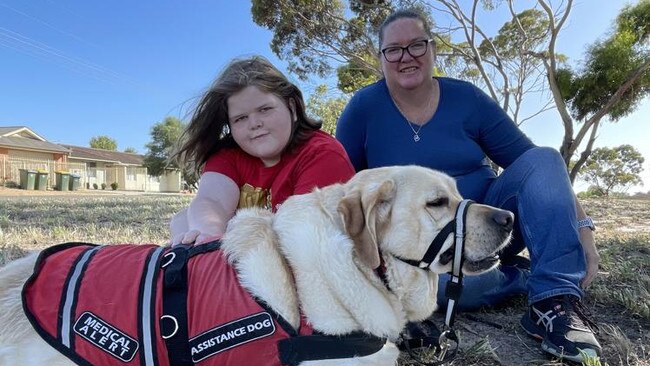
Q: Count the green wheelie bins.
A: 4